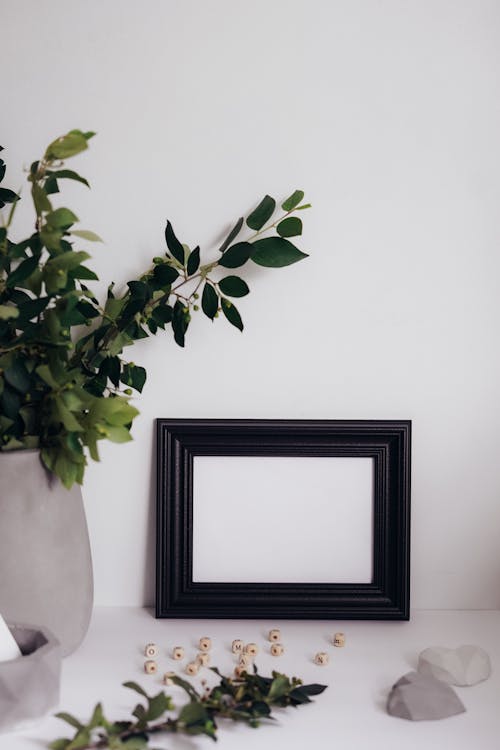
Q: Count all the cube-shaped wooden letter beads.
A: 15